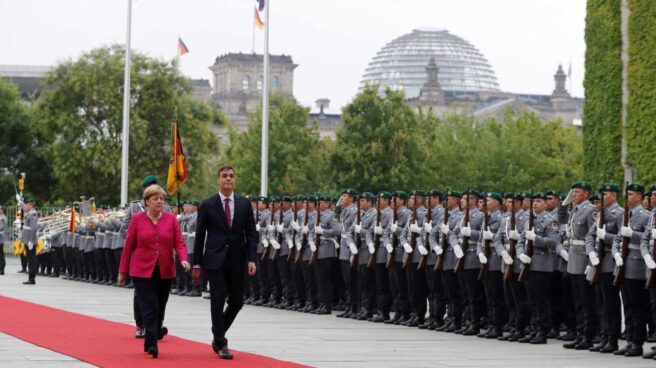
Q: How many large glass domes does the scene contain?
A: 1